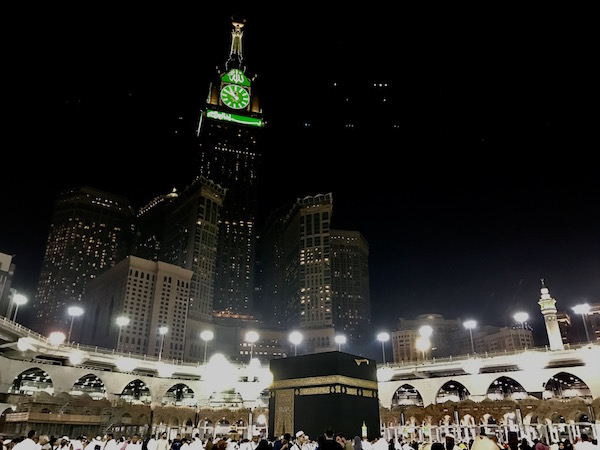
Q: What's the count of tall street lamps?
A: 13